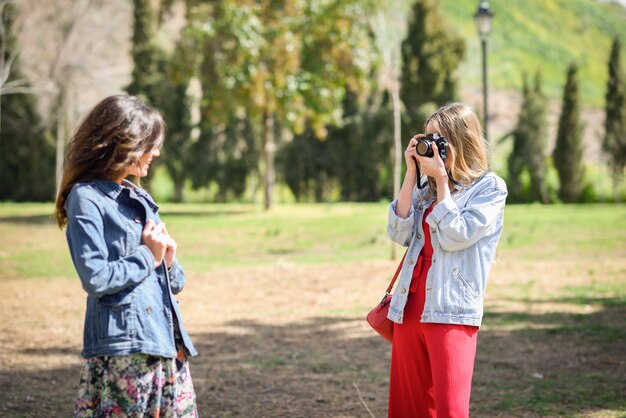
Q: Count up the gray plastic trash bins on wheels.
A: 0